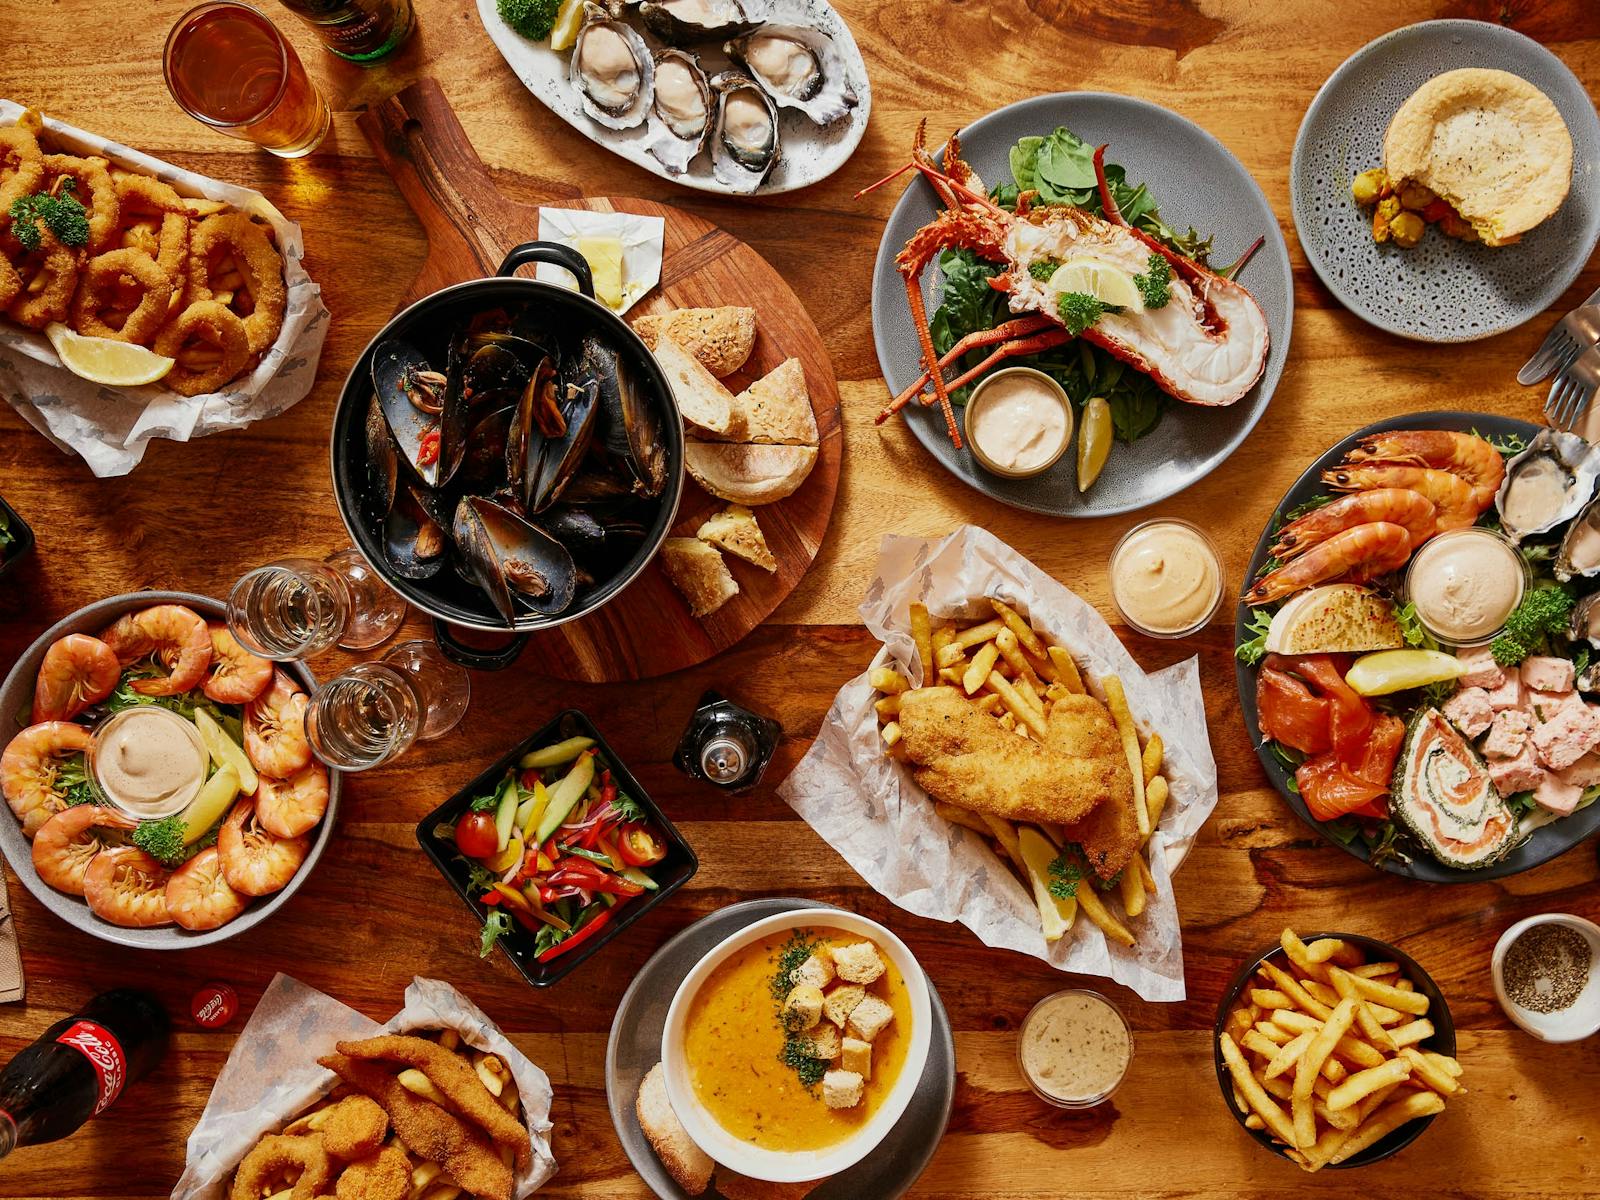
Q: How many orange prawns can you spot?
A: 14